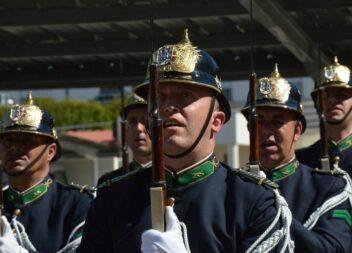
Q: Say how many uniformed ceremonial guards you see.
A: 5